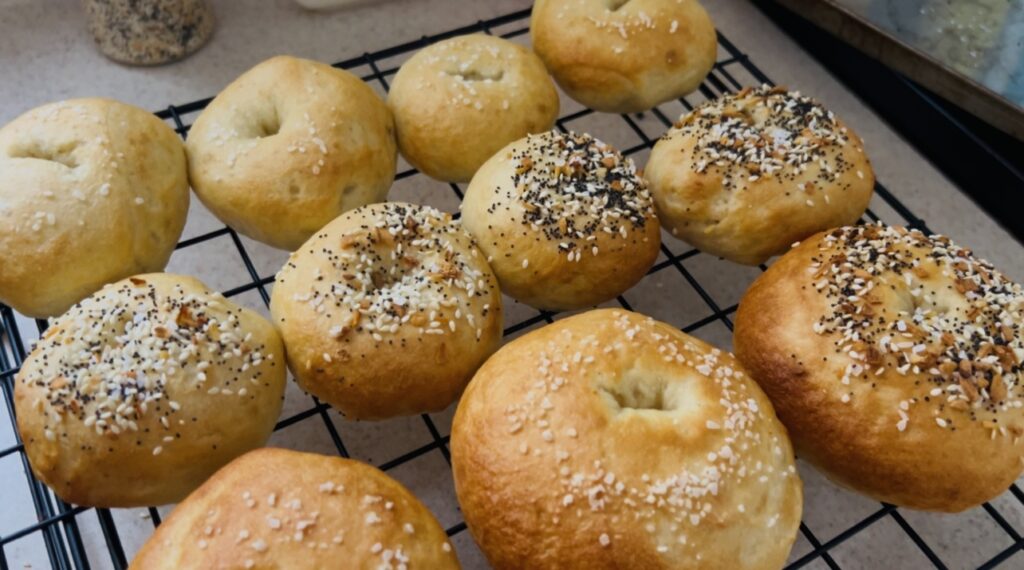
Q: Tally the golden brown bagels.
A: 11